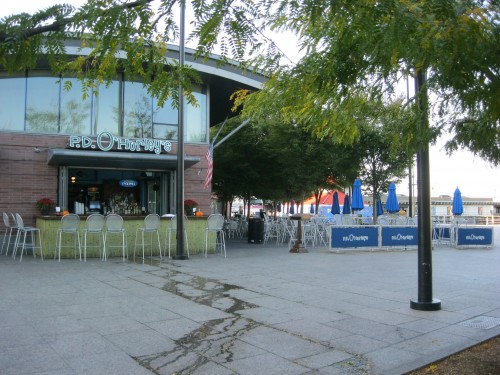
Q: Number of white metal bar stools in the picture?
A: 9